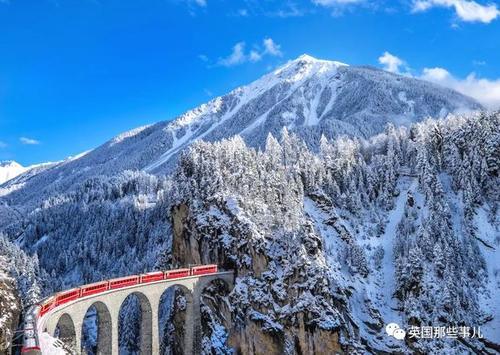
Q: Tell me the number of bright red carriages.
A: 7